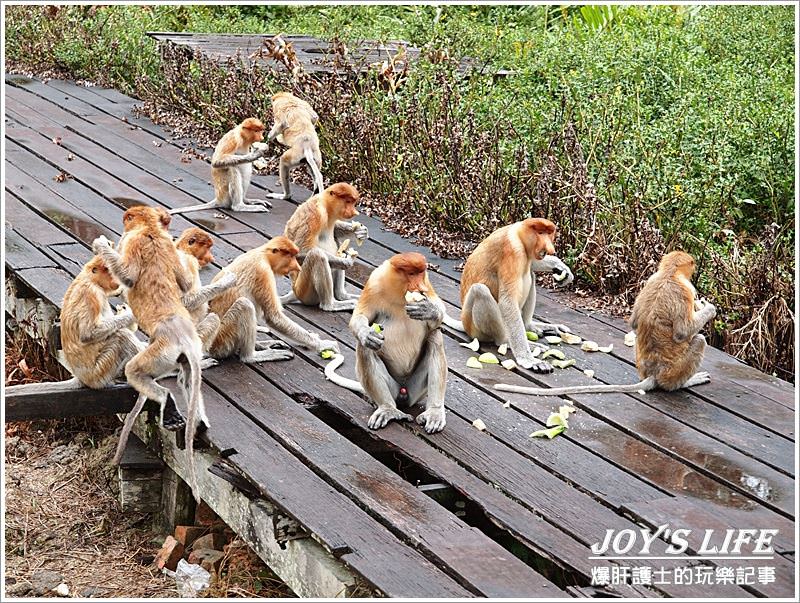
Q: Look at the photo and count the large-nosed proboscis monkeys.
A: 10